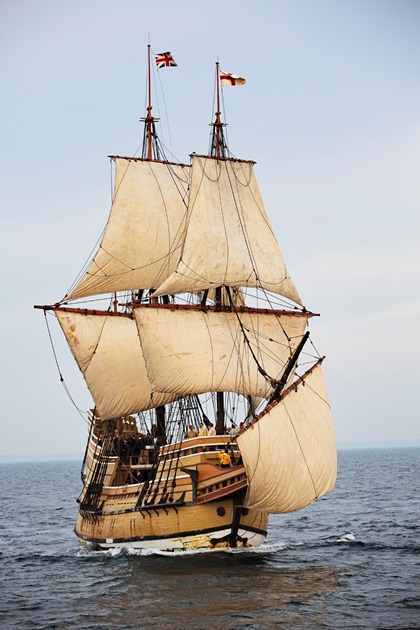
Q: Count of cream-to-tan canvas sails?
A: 5